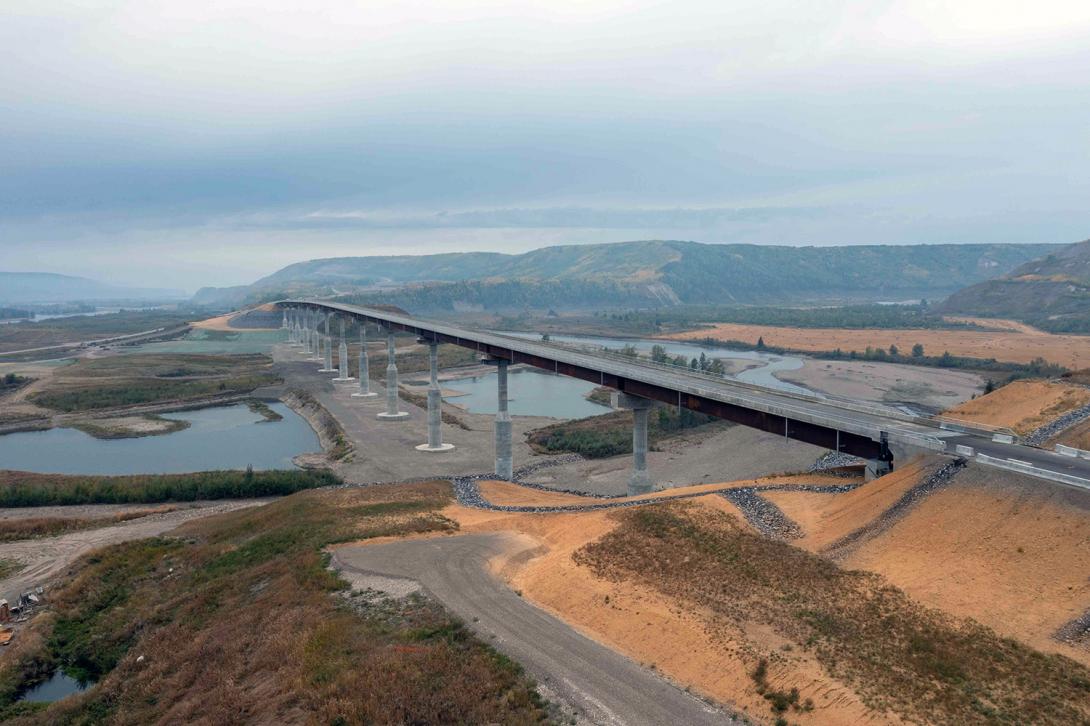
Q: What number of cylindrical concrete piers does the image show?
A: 12